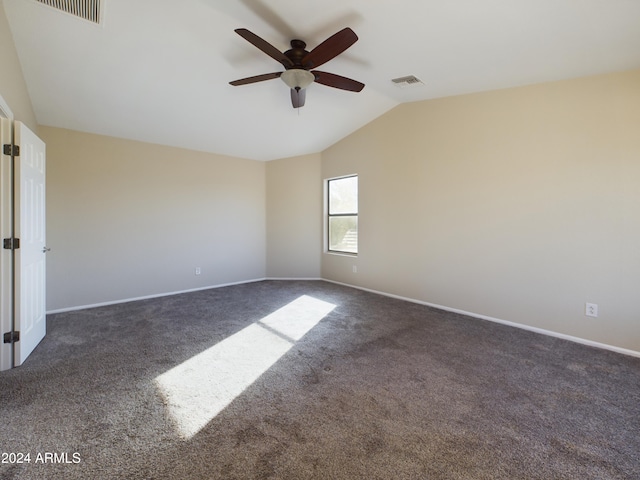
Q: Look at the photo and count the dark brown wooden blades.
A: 5